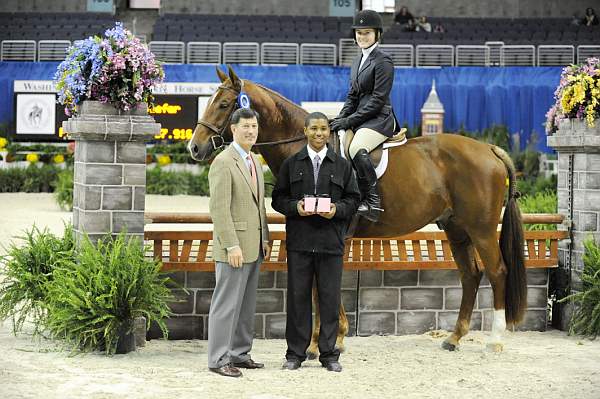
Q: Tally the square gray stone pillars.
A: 2